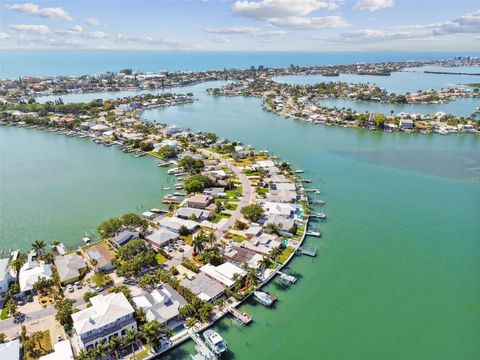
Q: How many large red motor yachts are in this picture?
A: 0